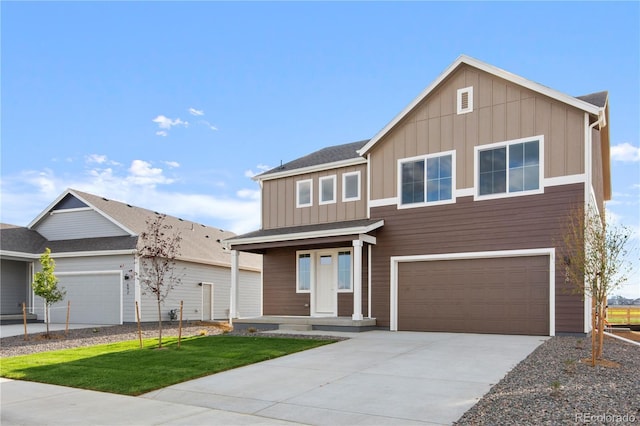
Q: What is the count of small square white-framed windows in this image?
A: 3